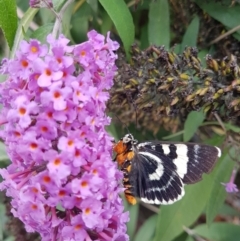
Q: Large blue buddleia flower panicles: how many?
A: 0